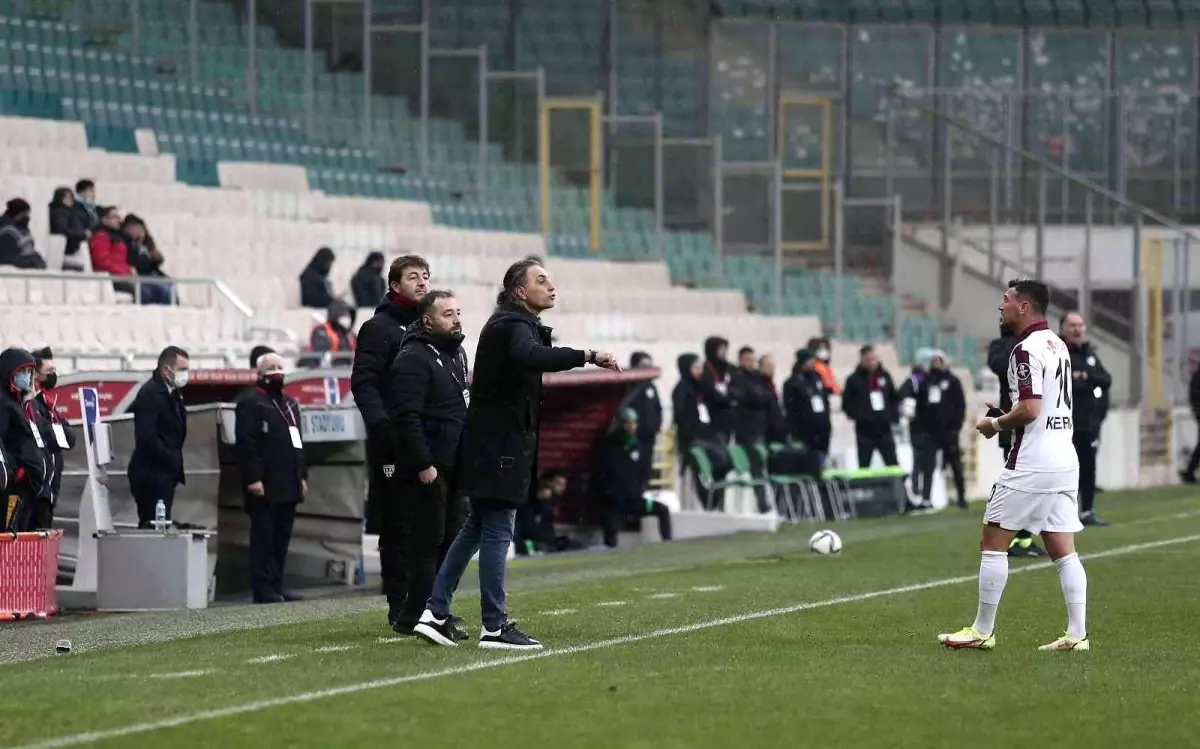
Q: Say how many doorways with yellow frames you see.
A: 2